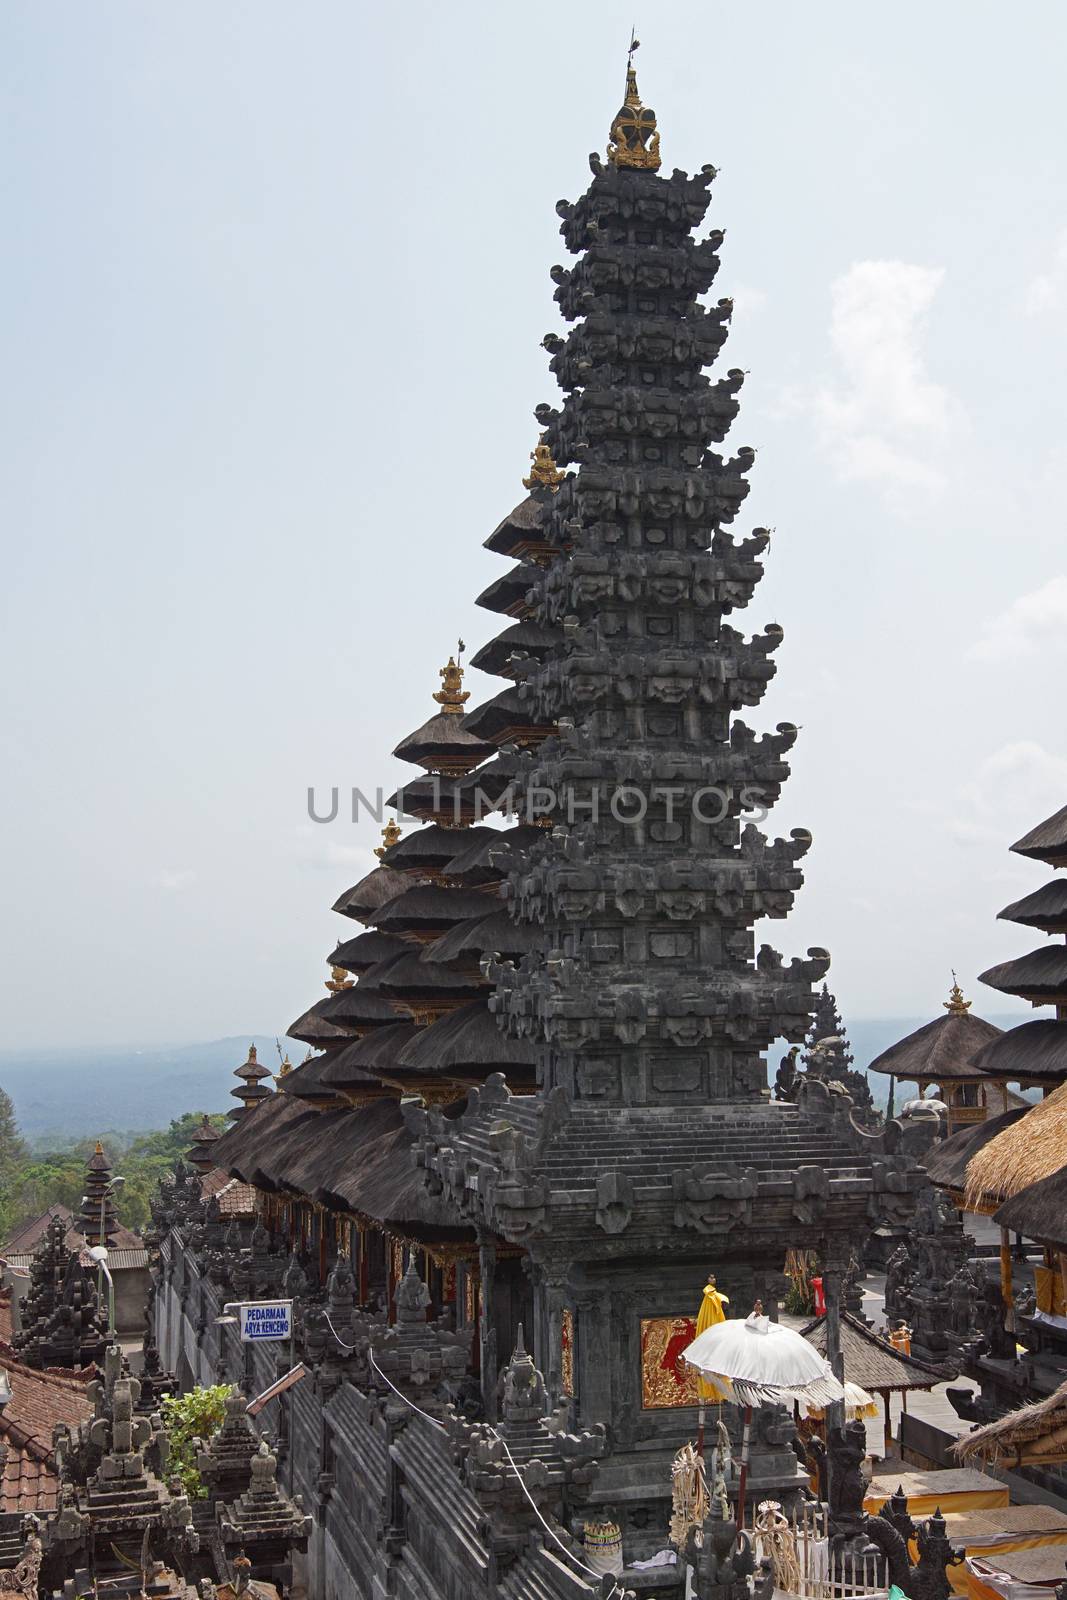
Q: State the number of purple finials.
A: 0